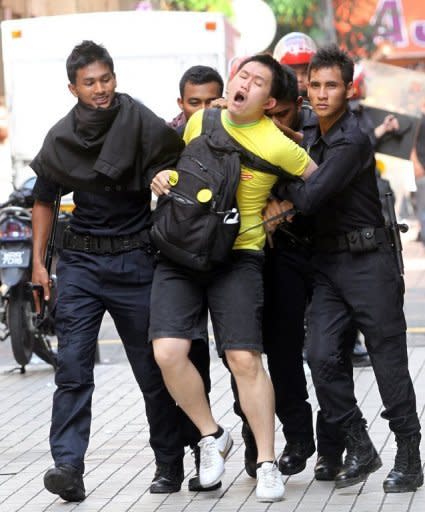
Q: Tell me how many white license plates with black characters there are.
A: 0